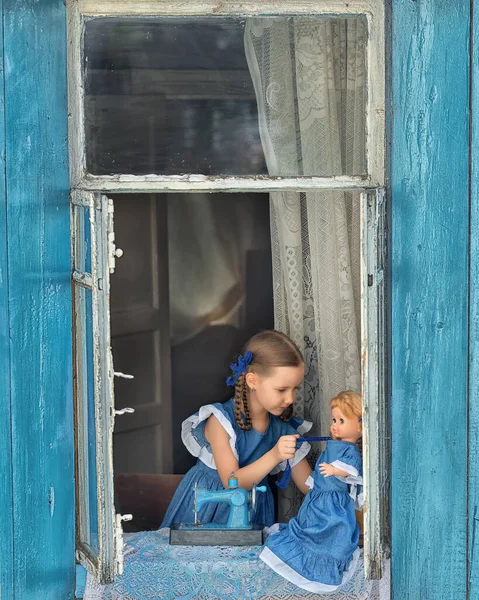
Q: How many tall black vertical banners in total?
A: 0